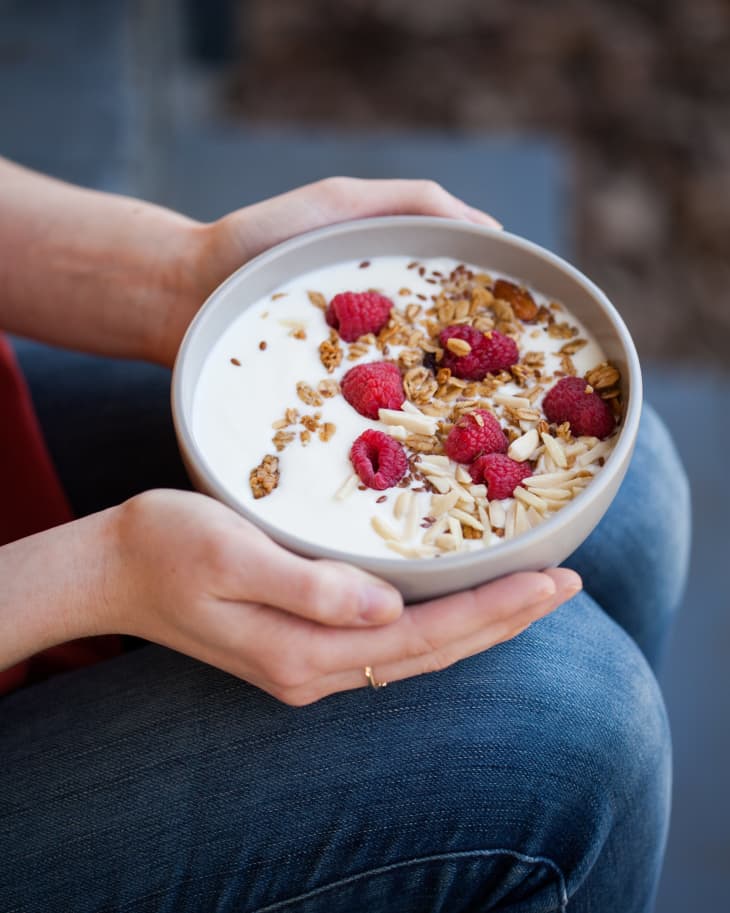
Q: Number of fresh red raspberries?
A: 7